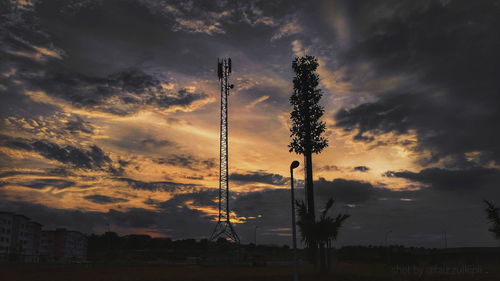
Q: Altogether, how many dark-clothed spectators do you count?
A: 0